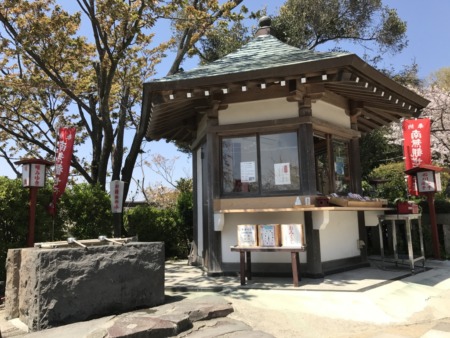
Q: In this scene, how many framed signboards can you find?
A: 3